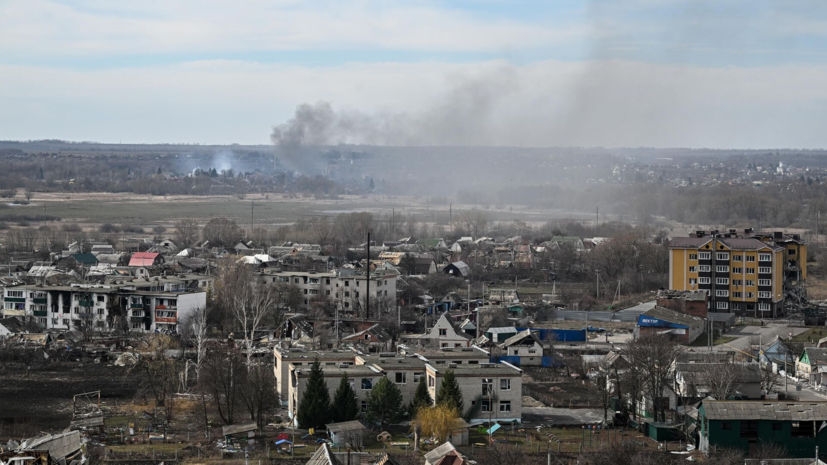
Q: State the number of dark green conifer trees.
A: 5